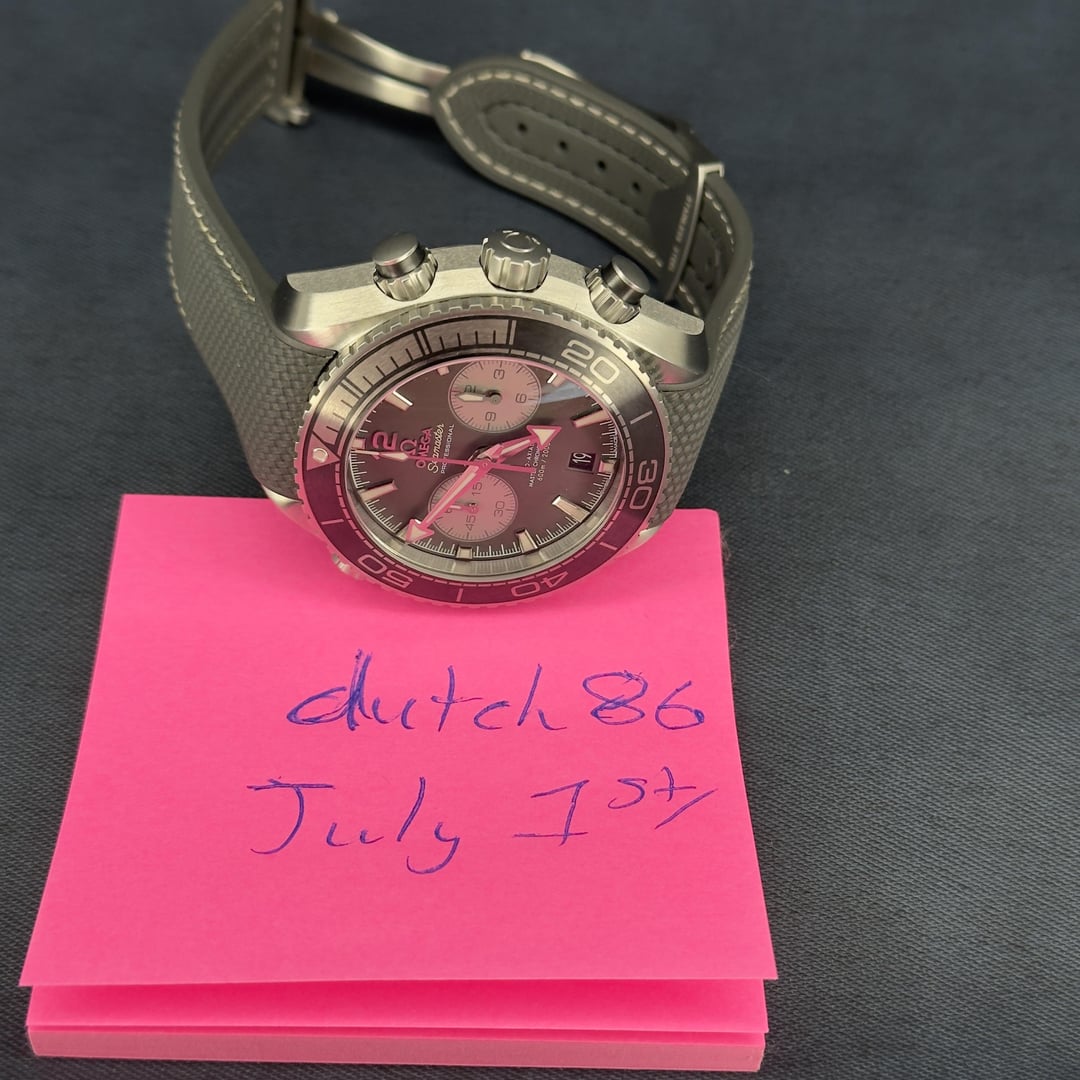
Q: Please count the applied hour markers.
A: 11